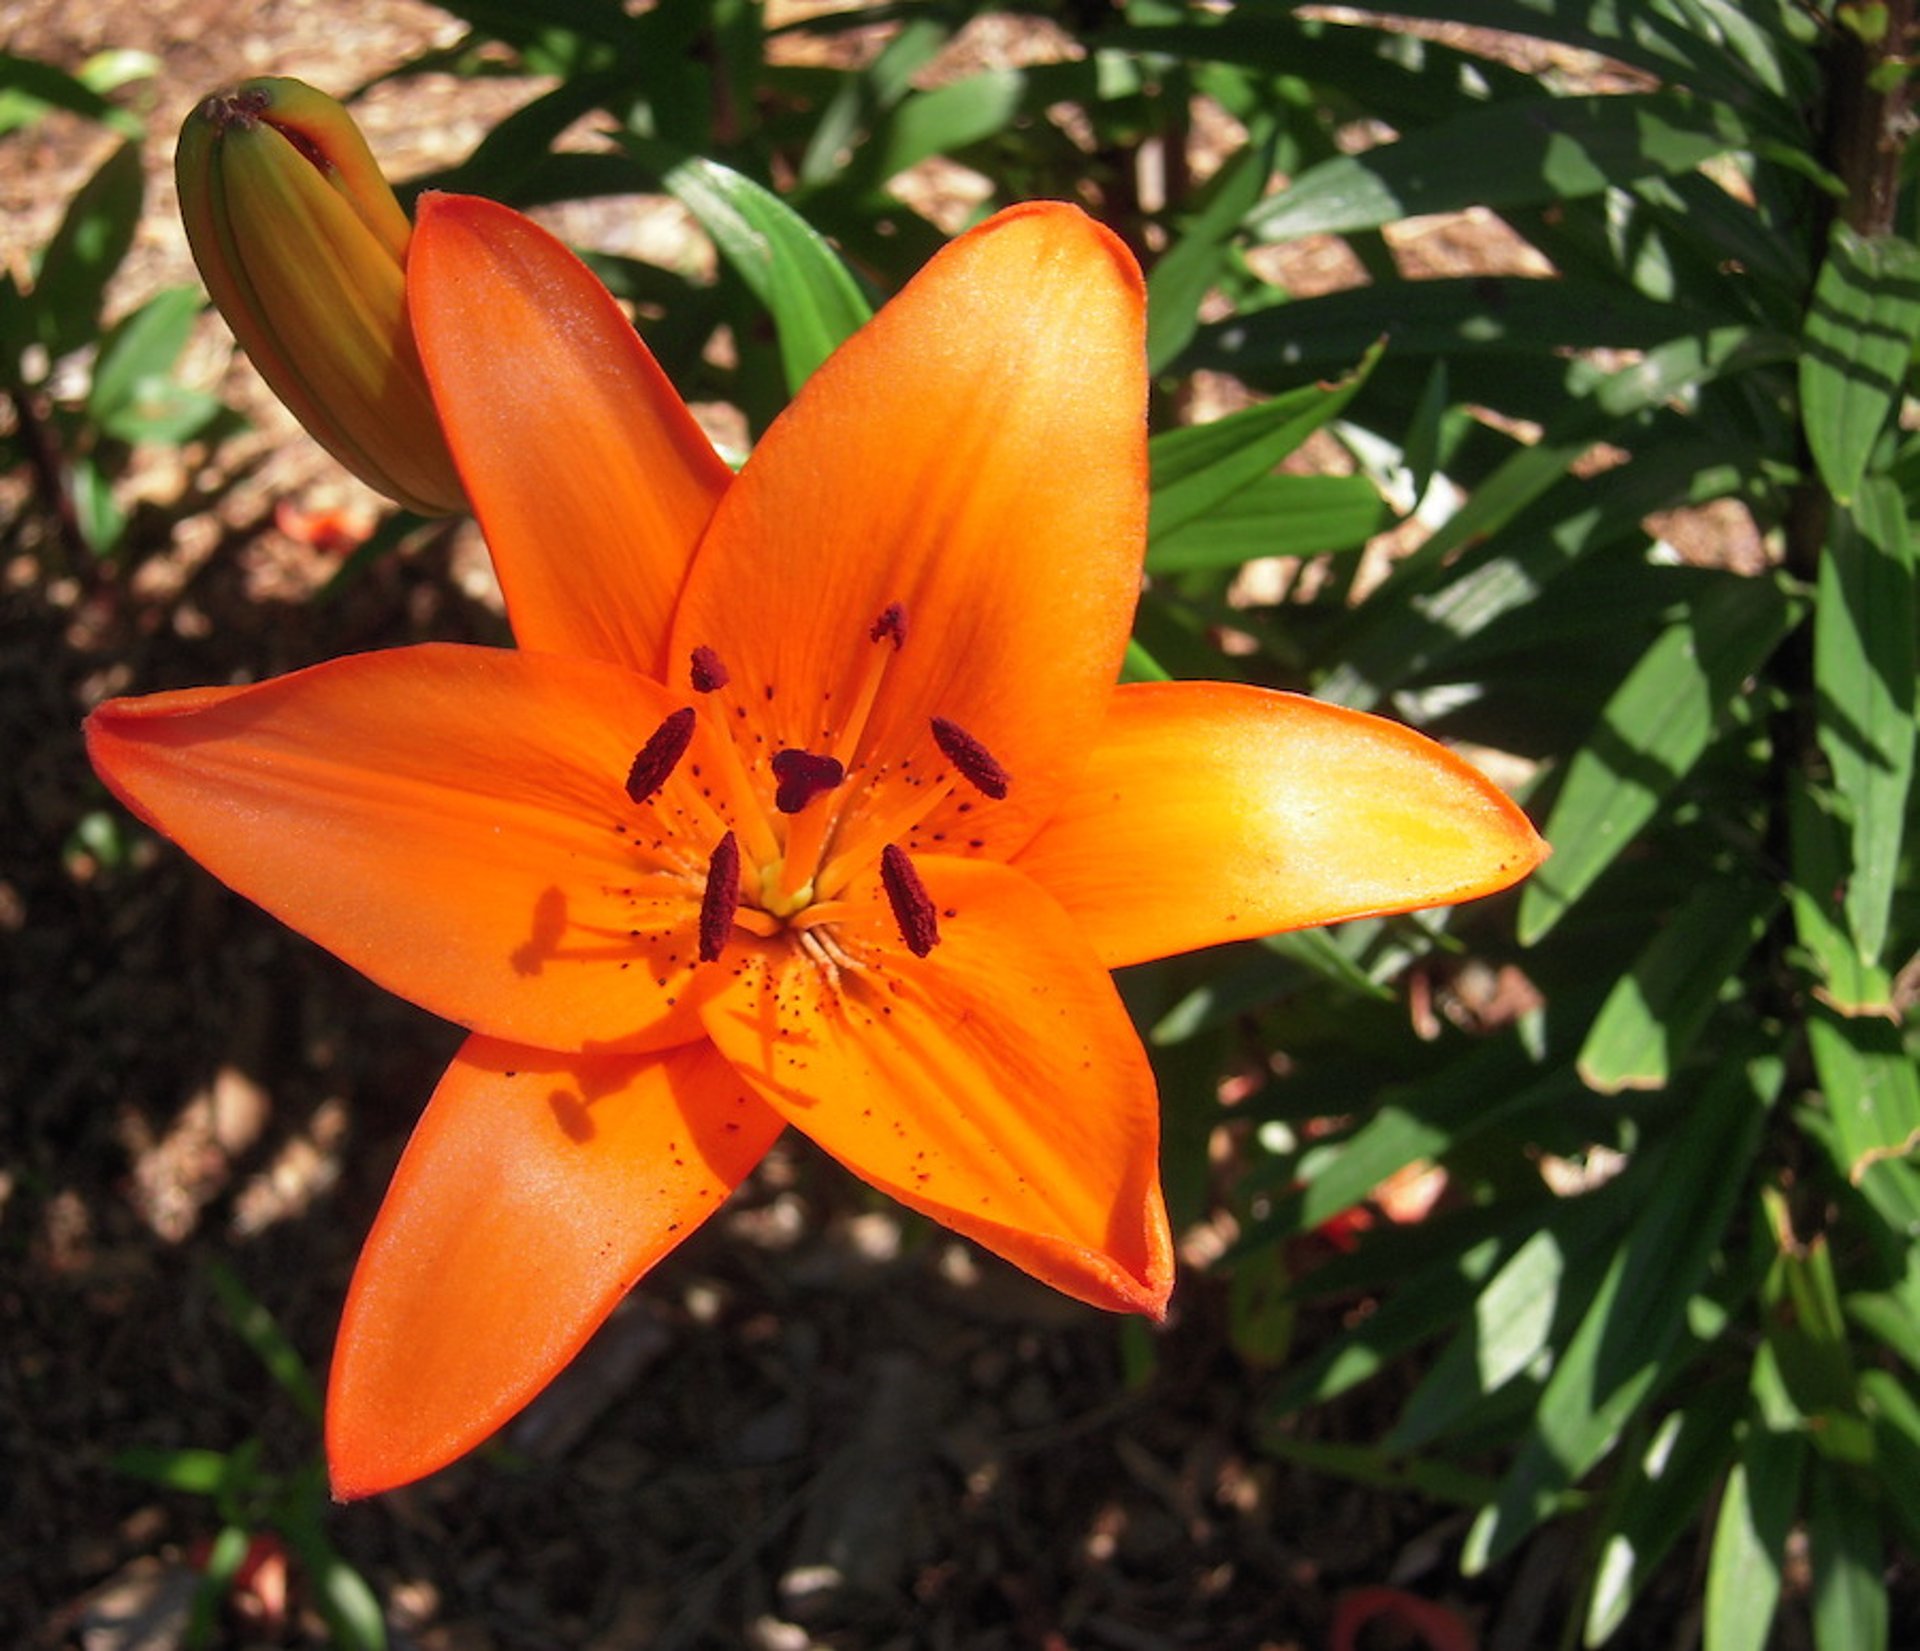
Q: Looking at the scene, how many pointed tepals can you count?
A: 6